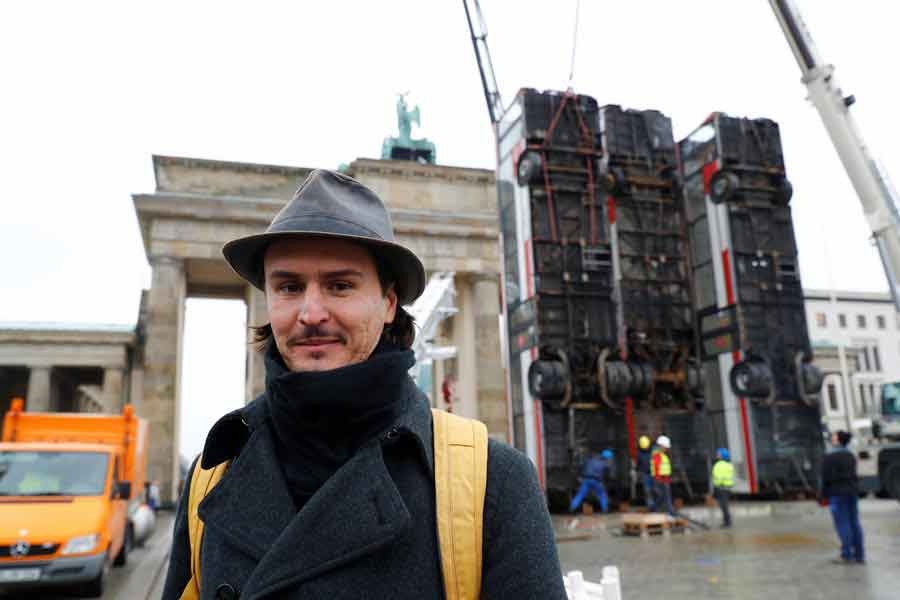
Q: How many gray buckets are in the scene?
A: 0